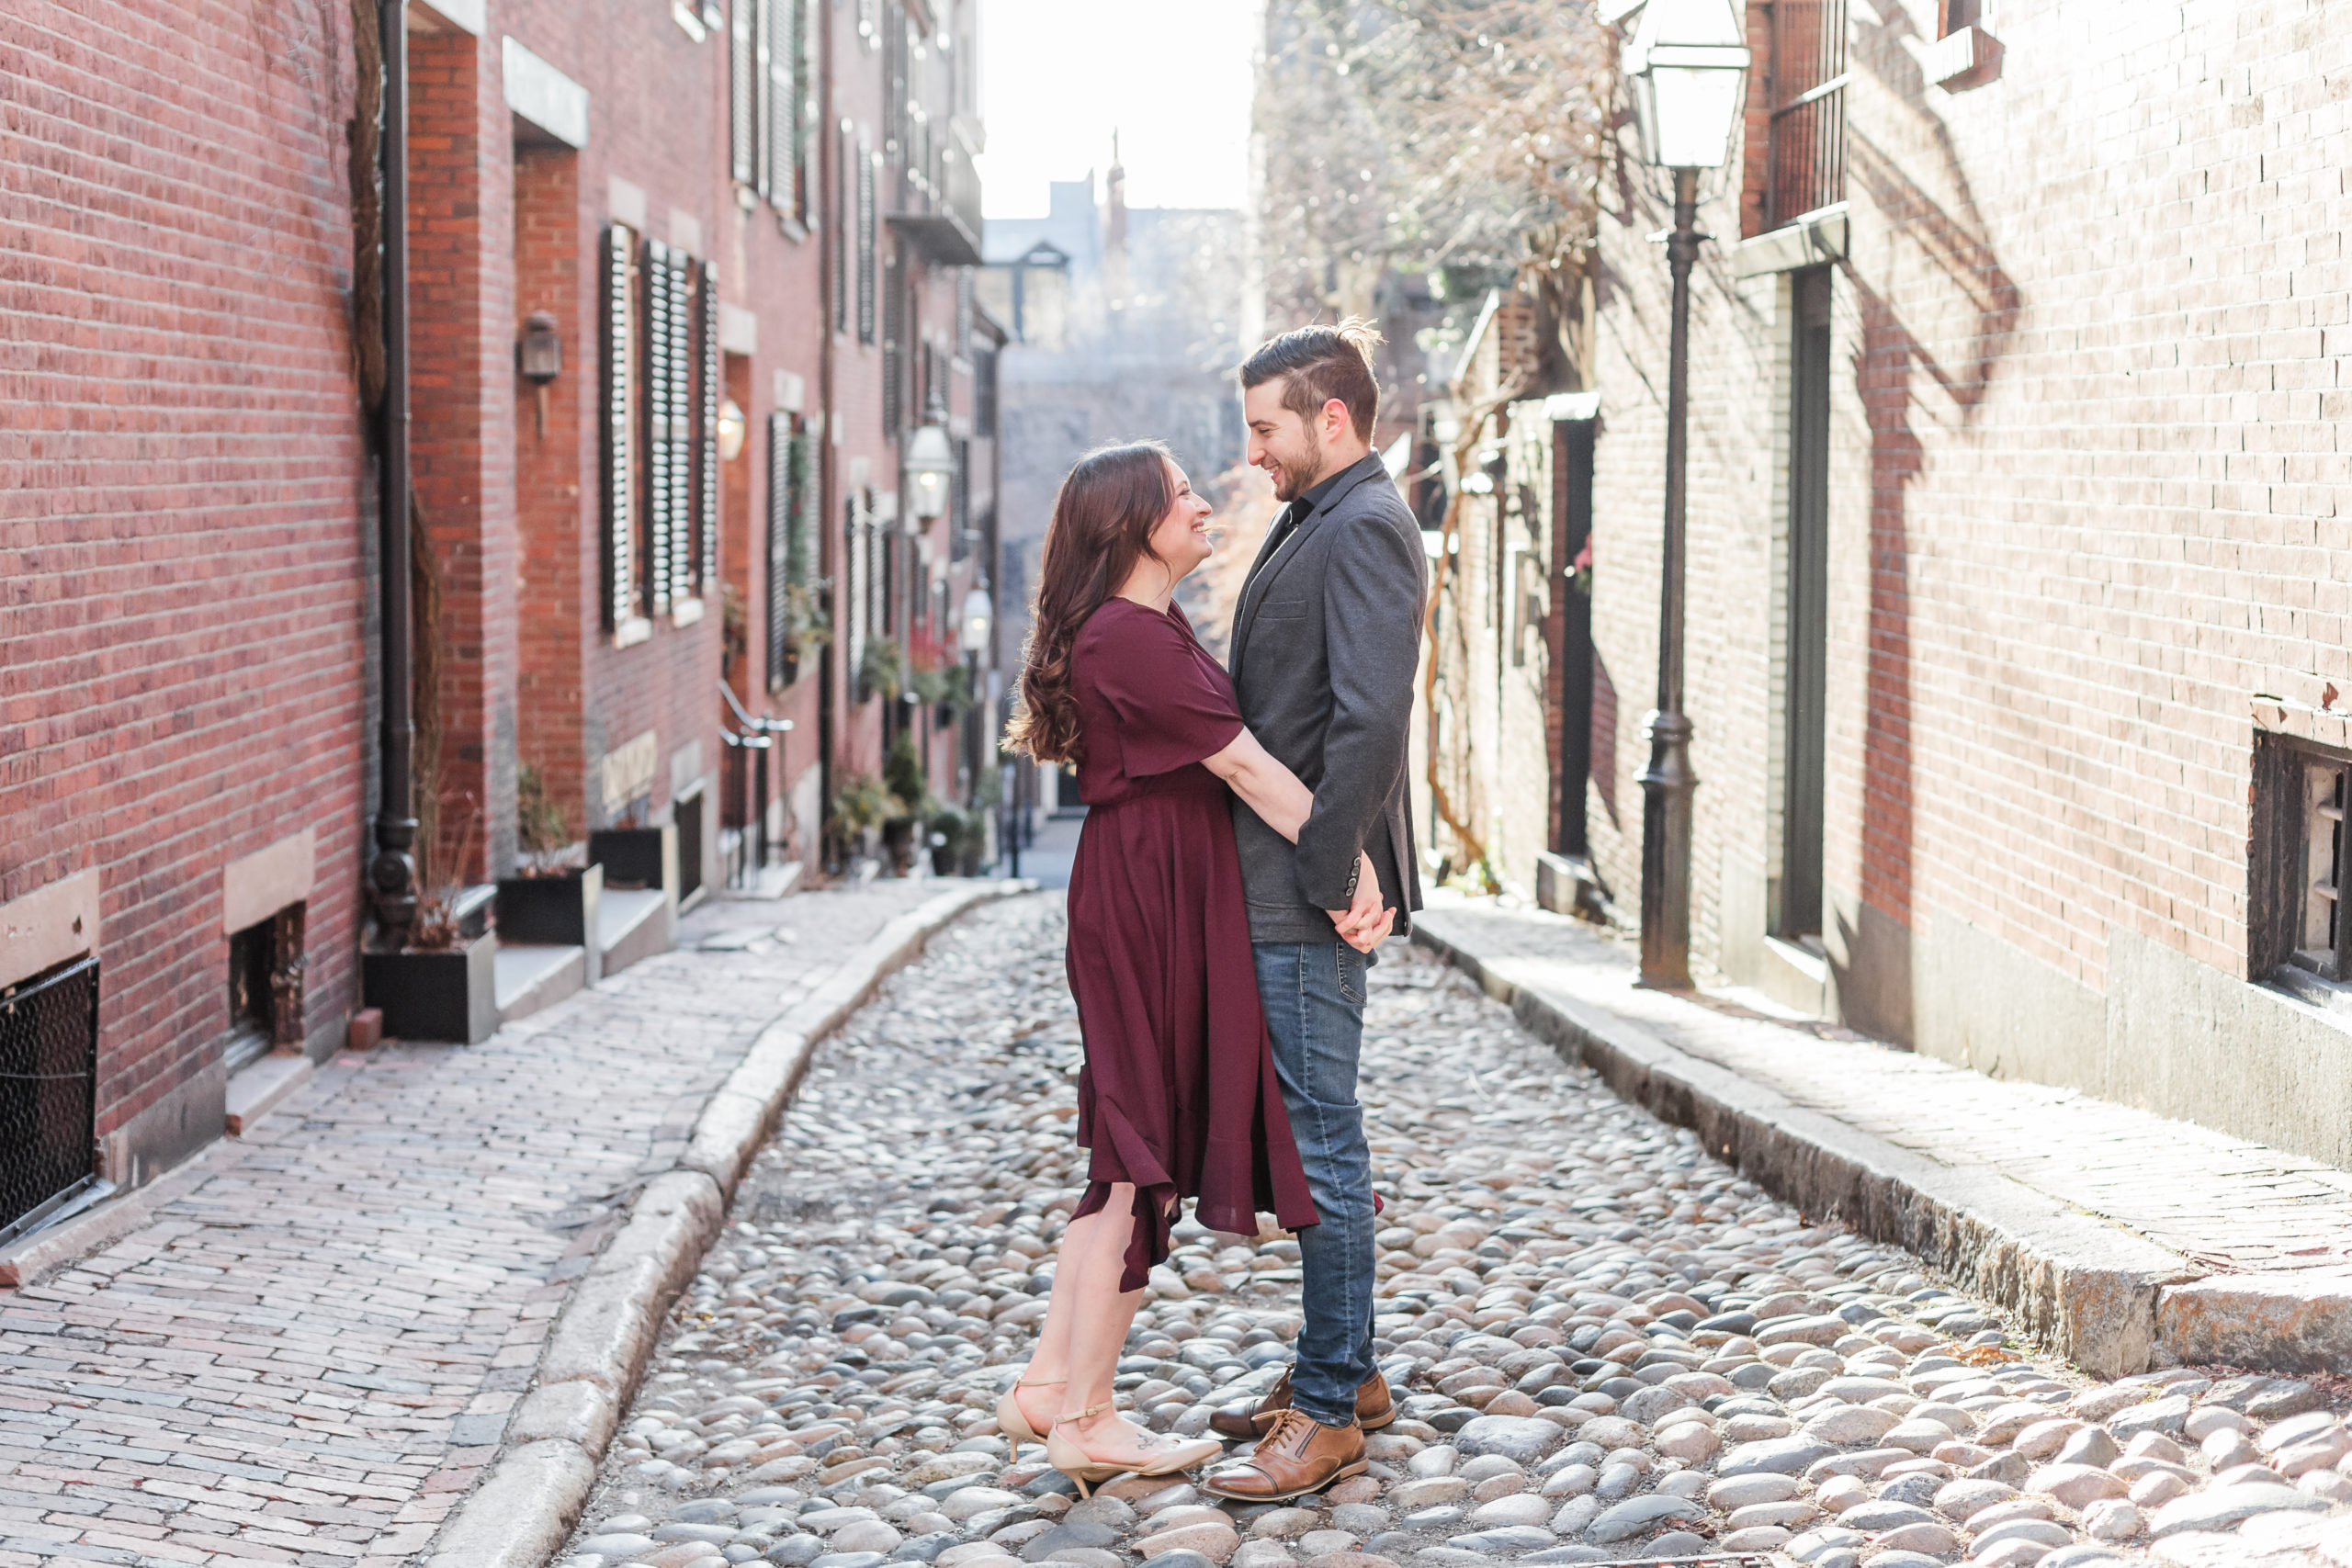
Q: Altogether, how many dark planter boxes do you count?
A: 3